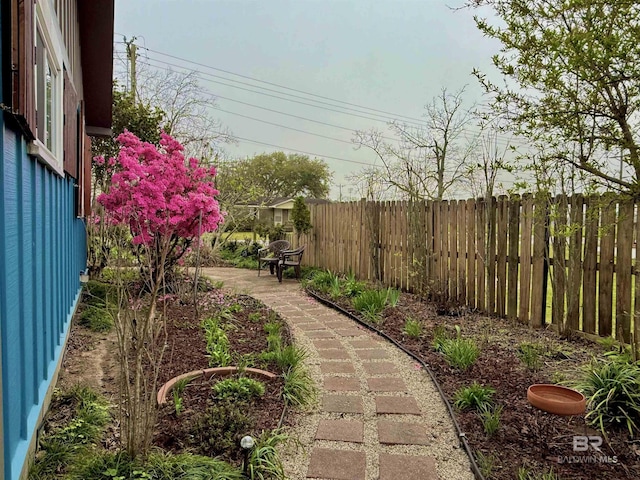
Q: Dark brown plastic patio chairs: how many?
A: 2